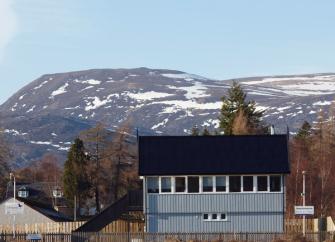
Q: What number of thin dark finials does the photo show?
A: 2